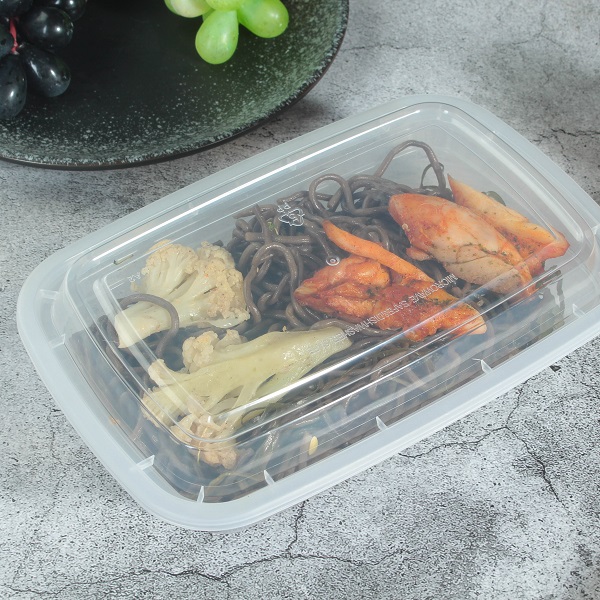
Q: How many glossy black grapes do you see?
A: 6